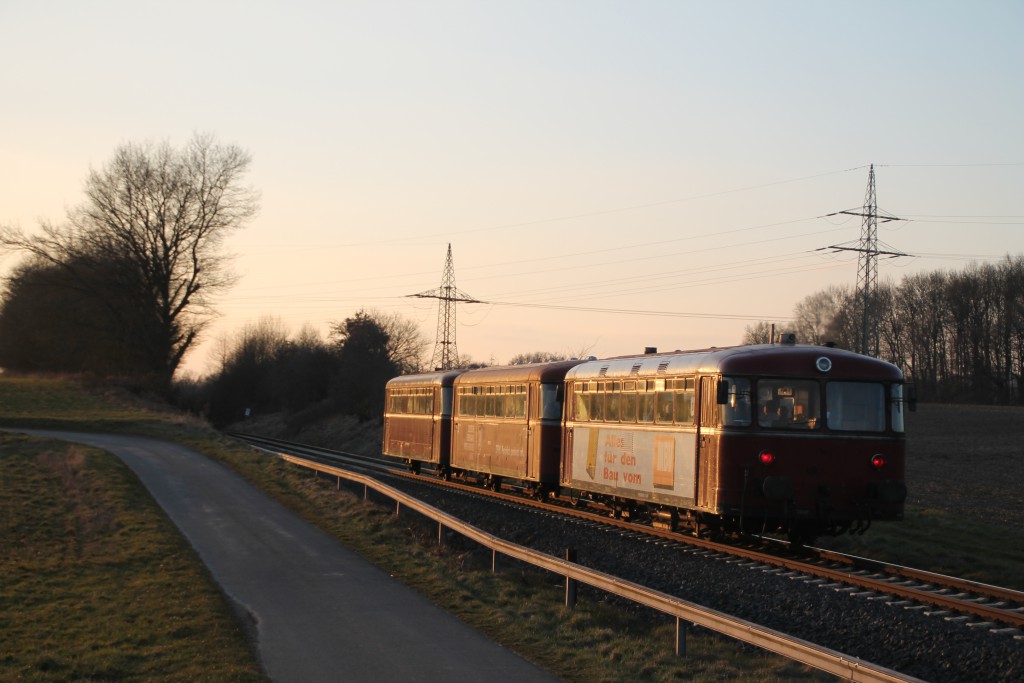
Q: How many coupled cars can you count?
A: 3